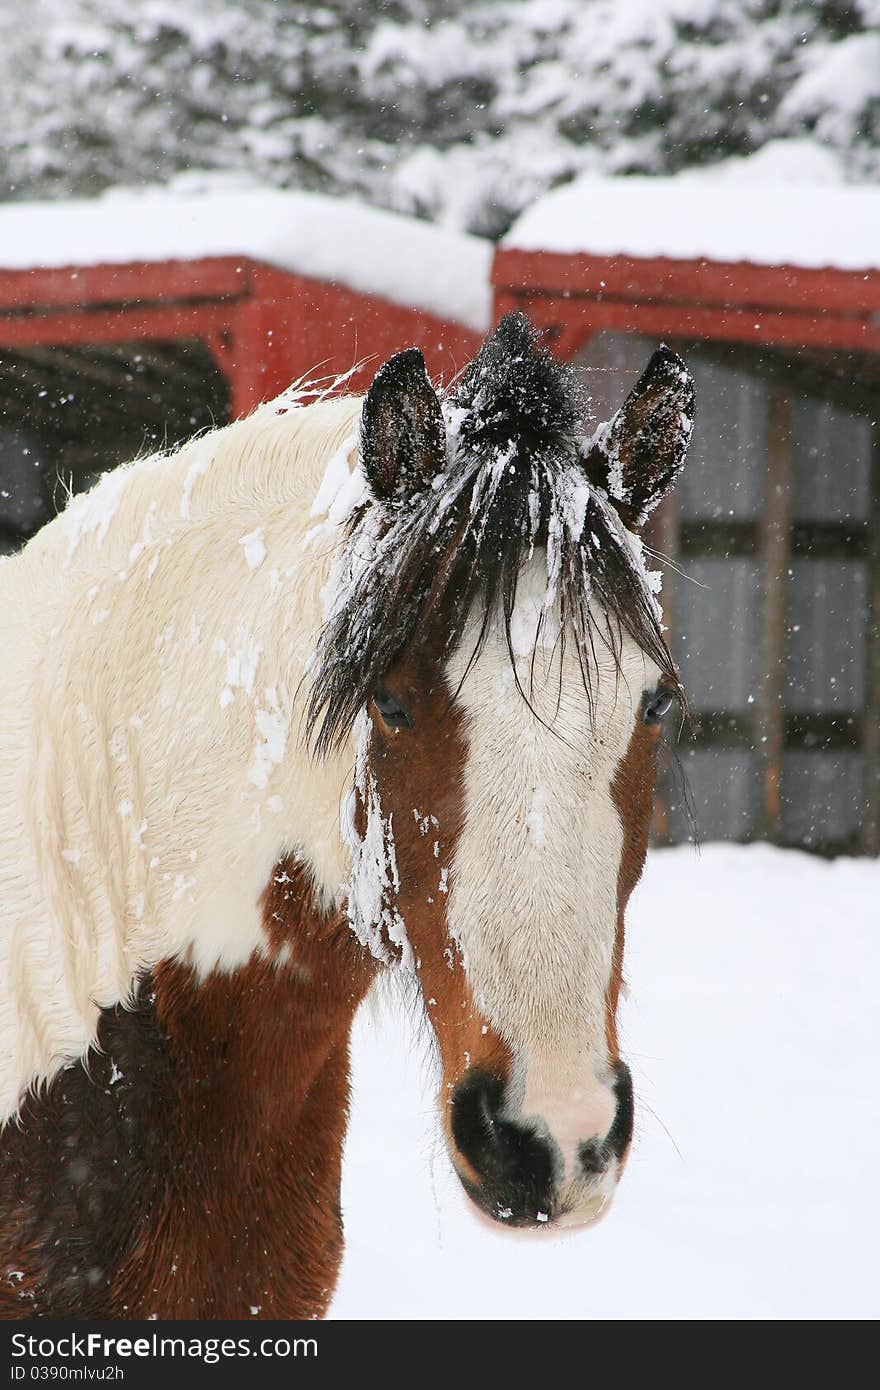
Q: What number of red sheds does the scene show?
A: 2